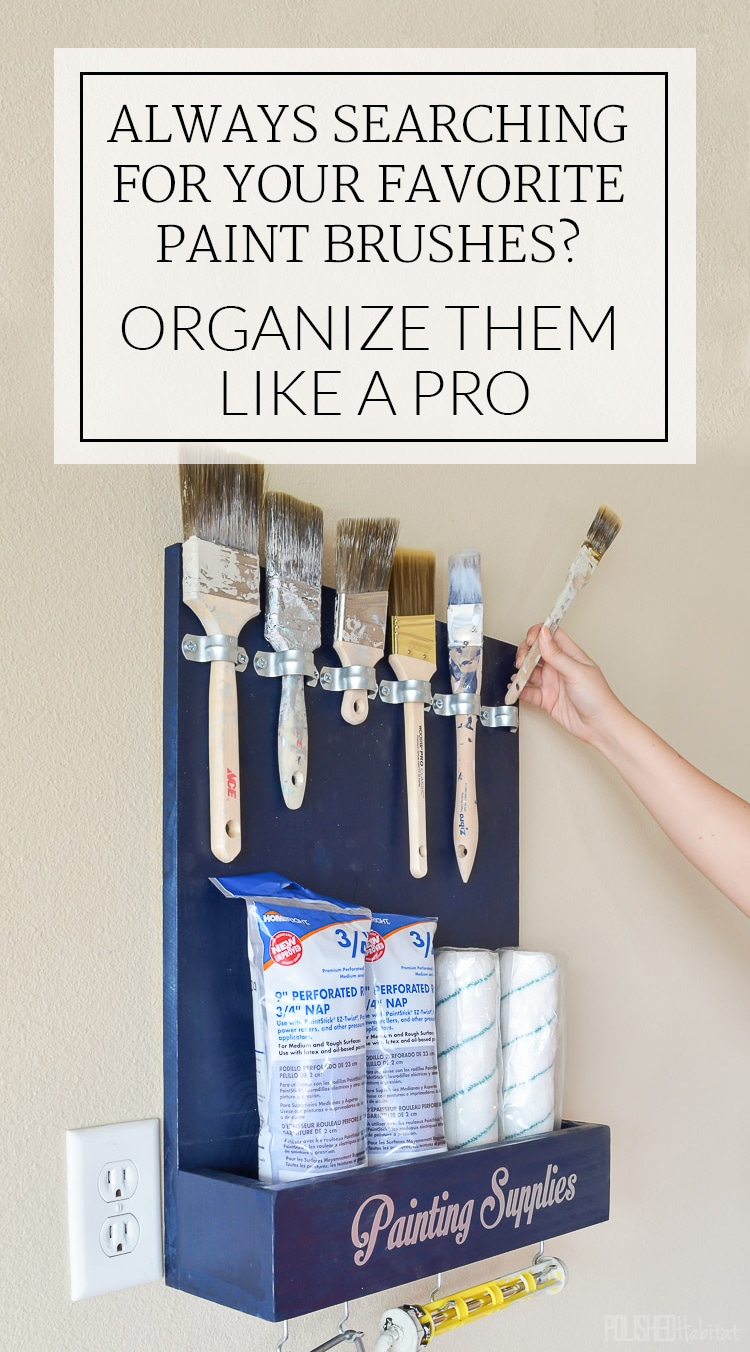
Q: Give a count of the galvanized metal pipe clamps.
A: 6